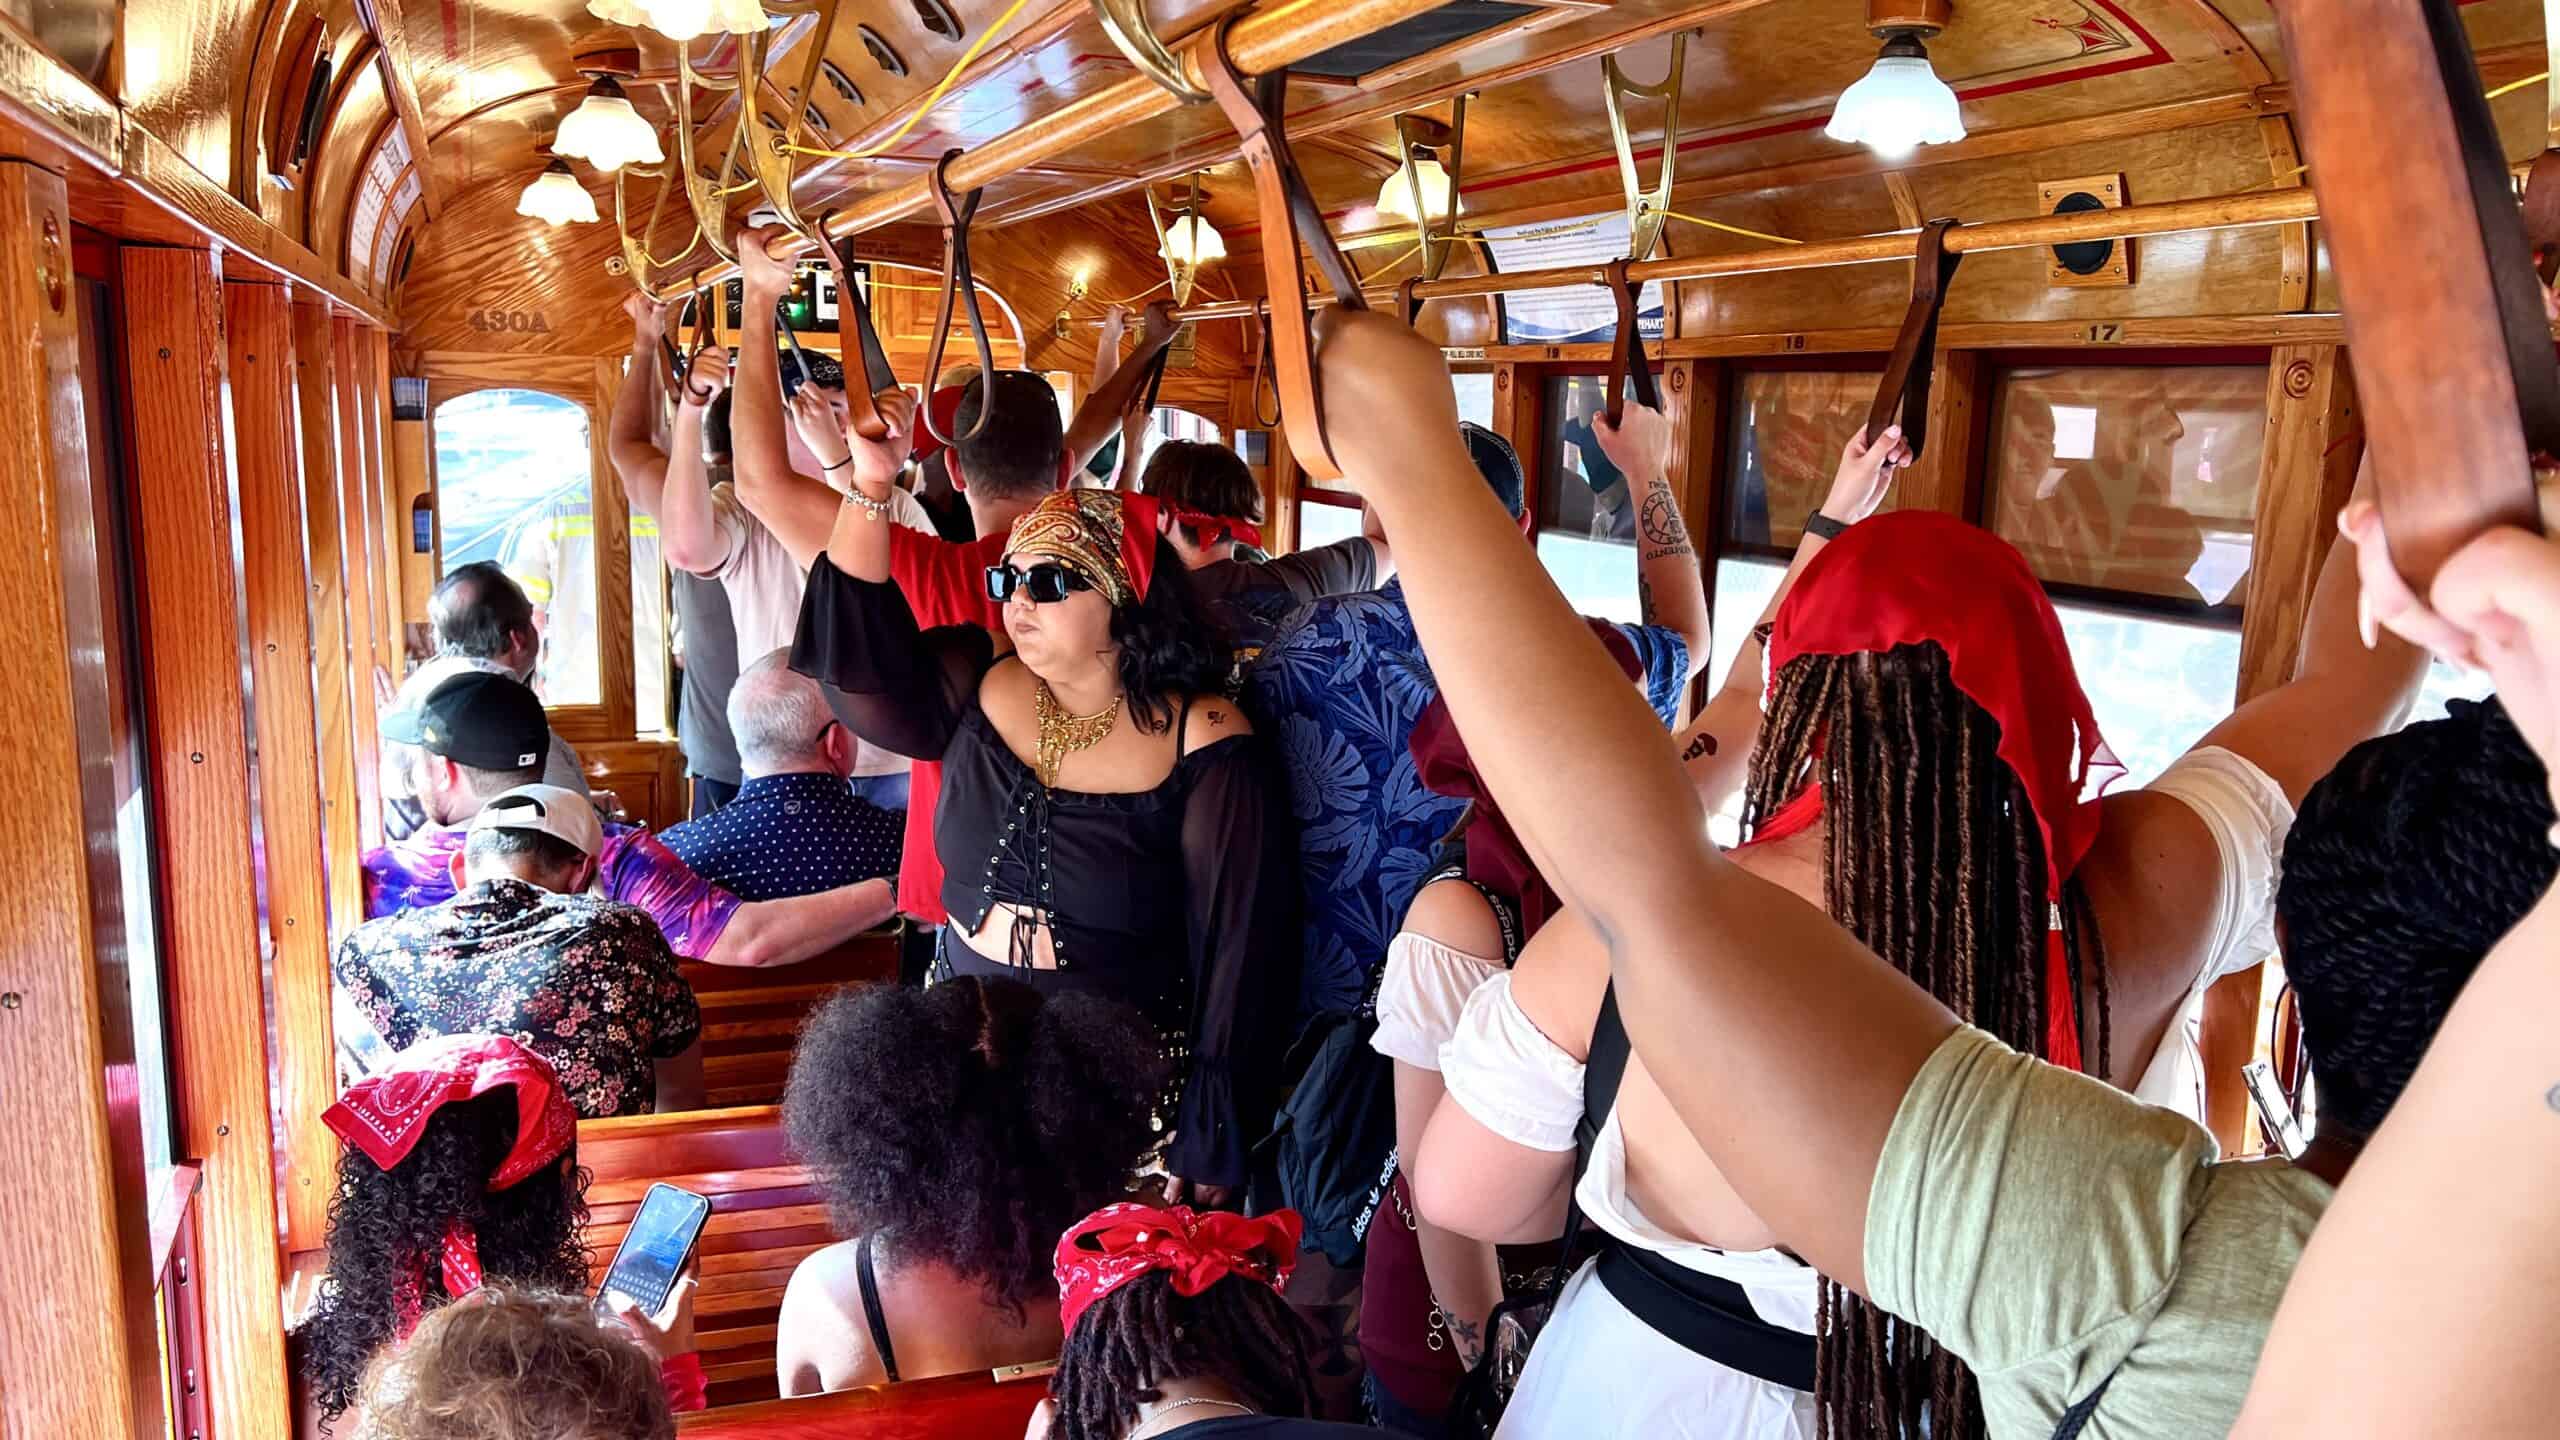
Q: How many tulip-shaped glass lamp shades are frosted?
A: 6